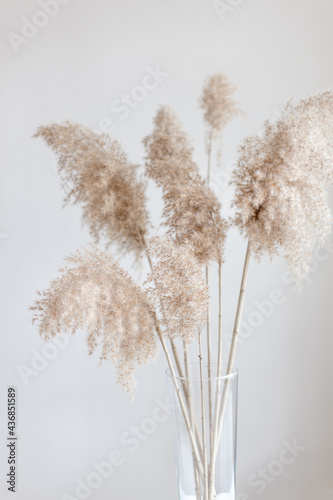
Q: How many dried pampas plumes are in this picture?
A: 6